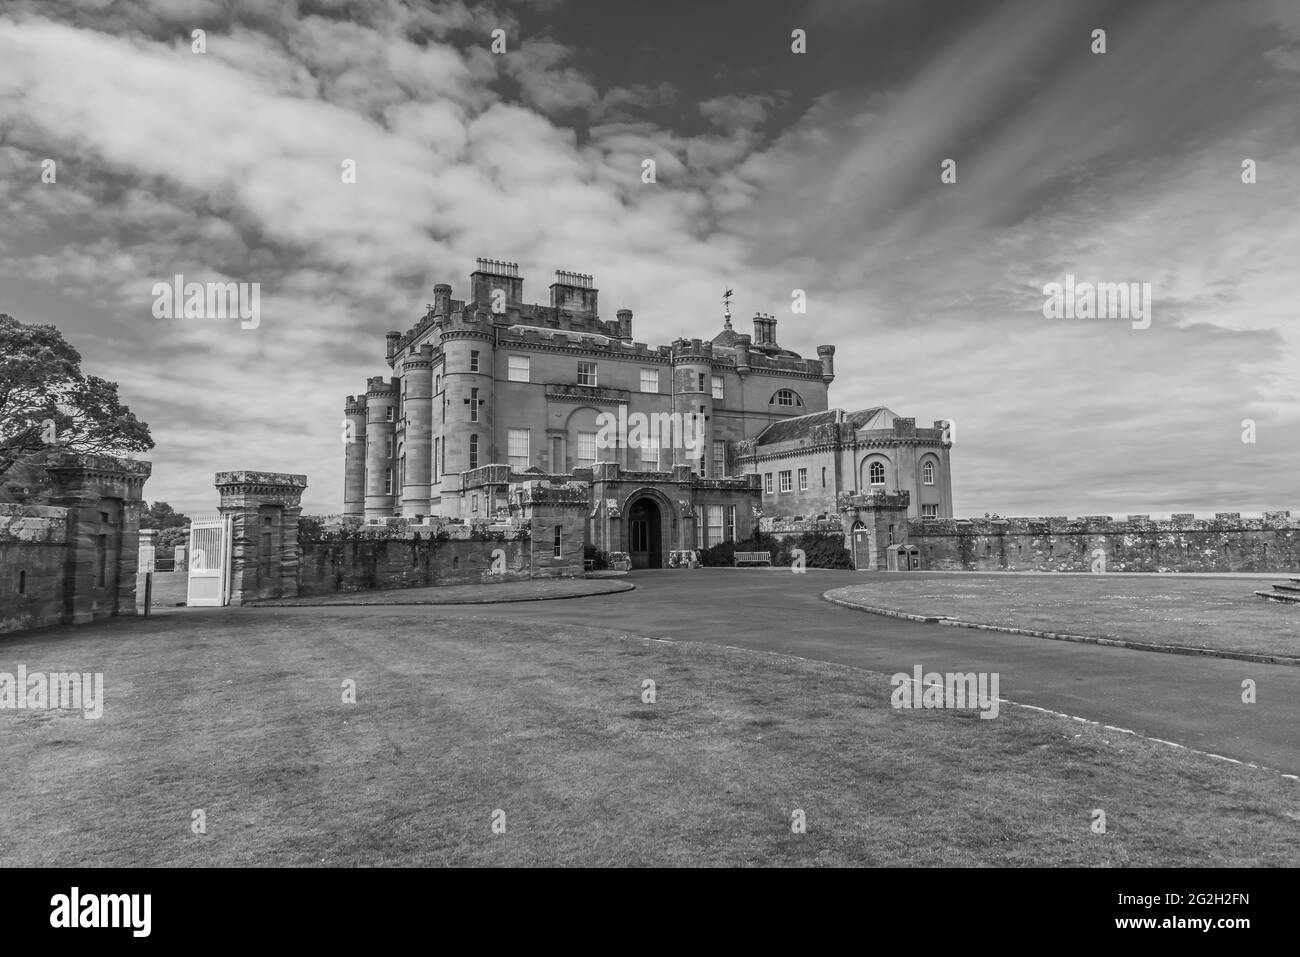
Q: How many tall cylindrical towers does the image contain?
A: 5